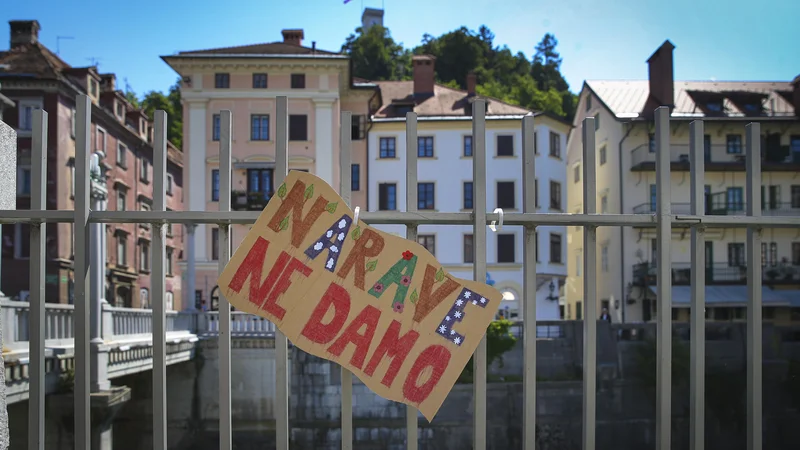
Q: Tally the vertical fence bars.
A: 13